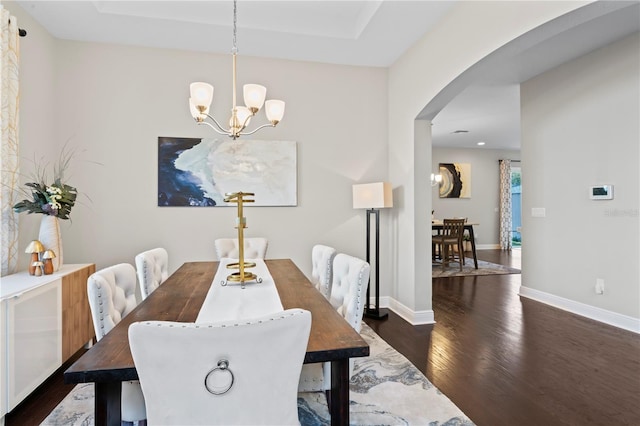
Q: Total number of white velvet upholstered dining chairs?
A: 6